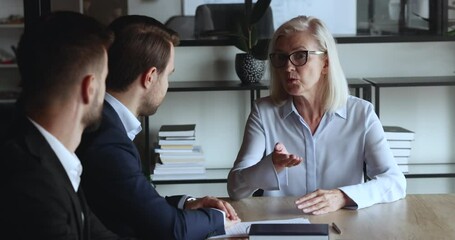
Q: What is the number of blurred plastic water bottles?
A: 0